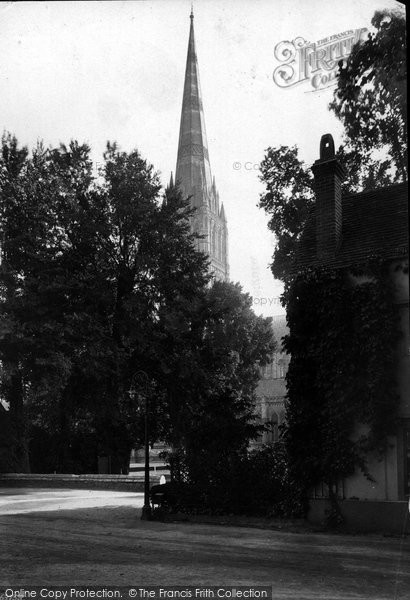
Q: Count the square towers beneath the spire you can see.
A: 1